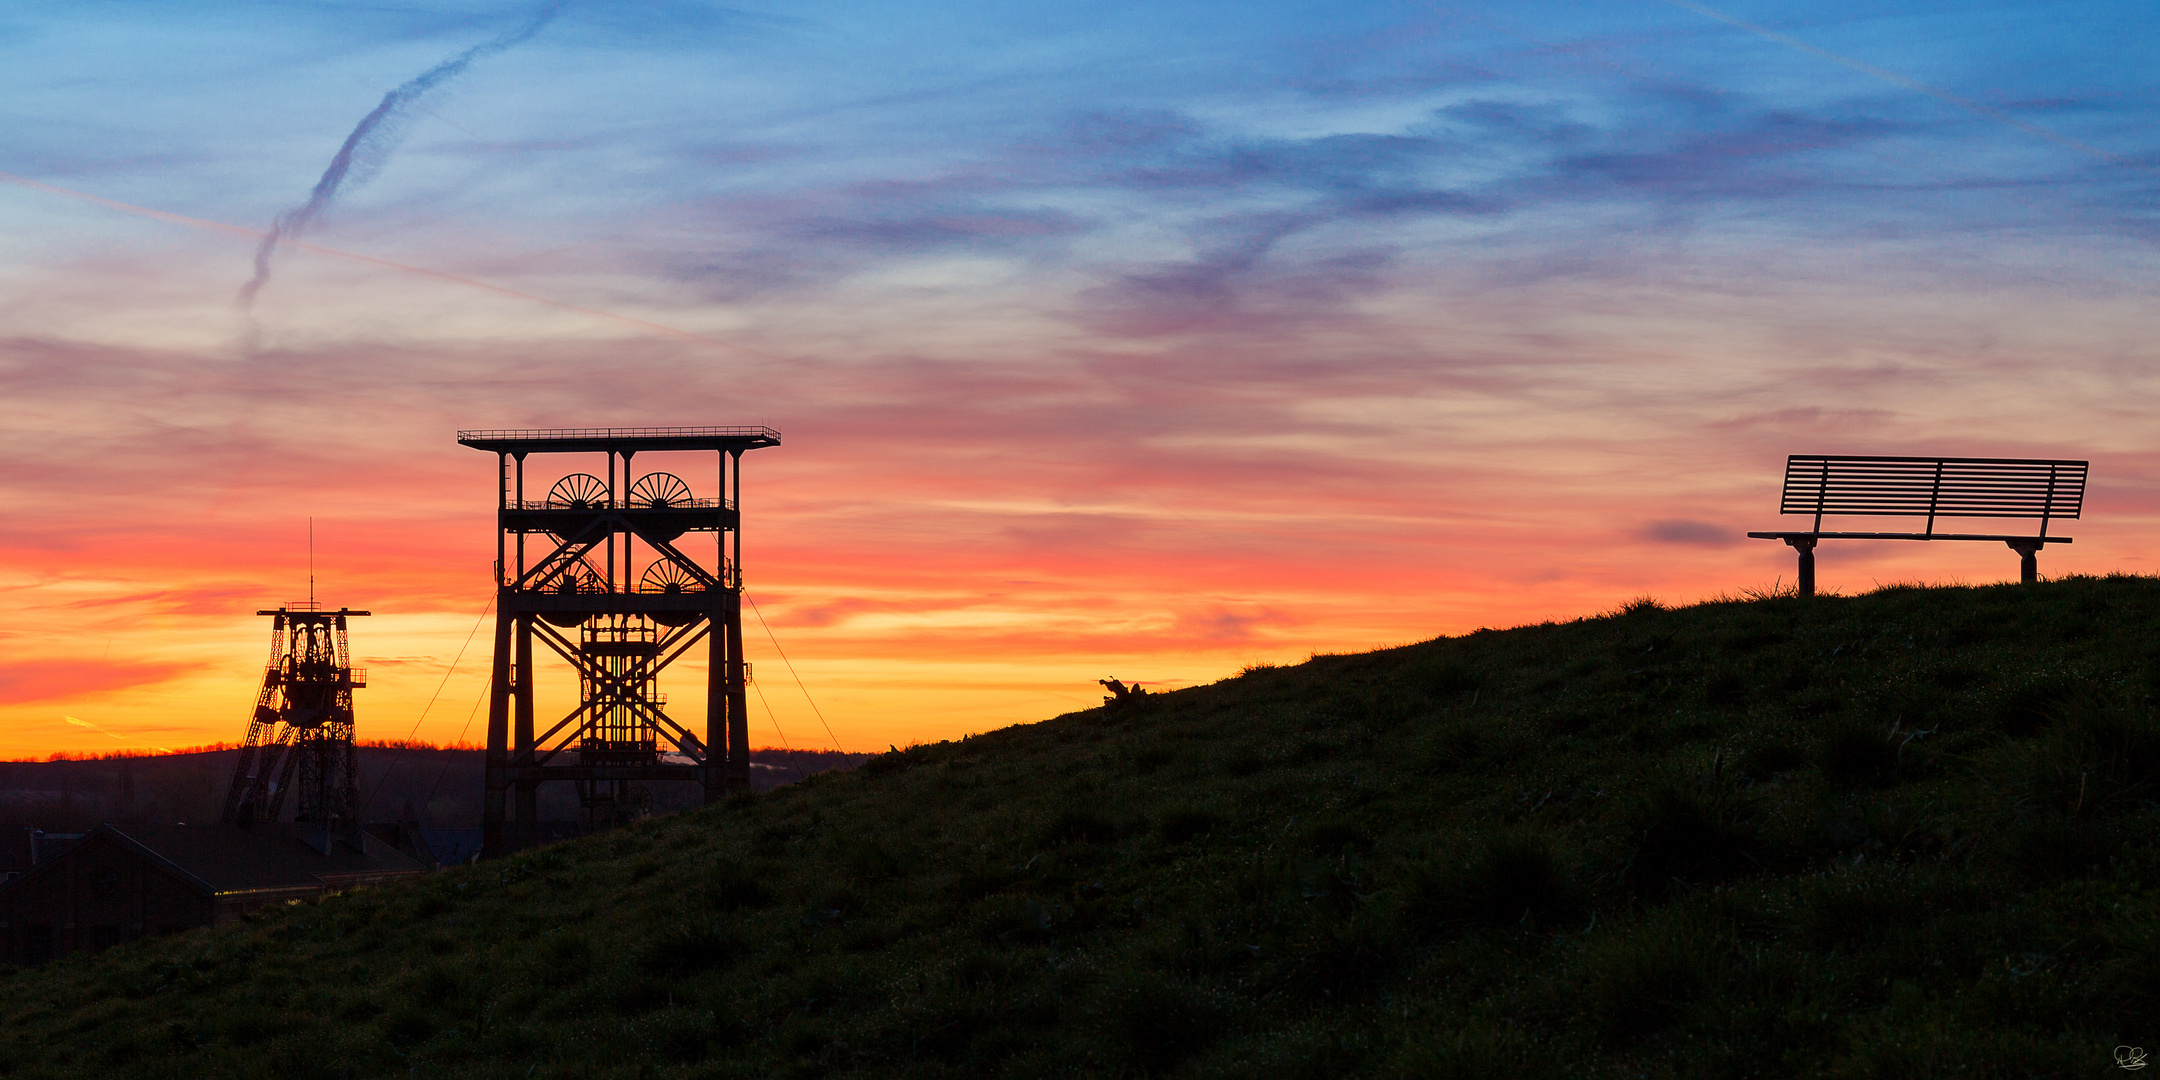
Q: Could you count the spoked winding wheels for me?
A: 4